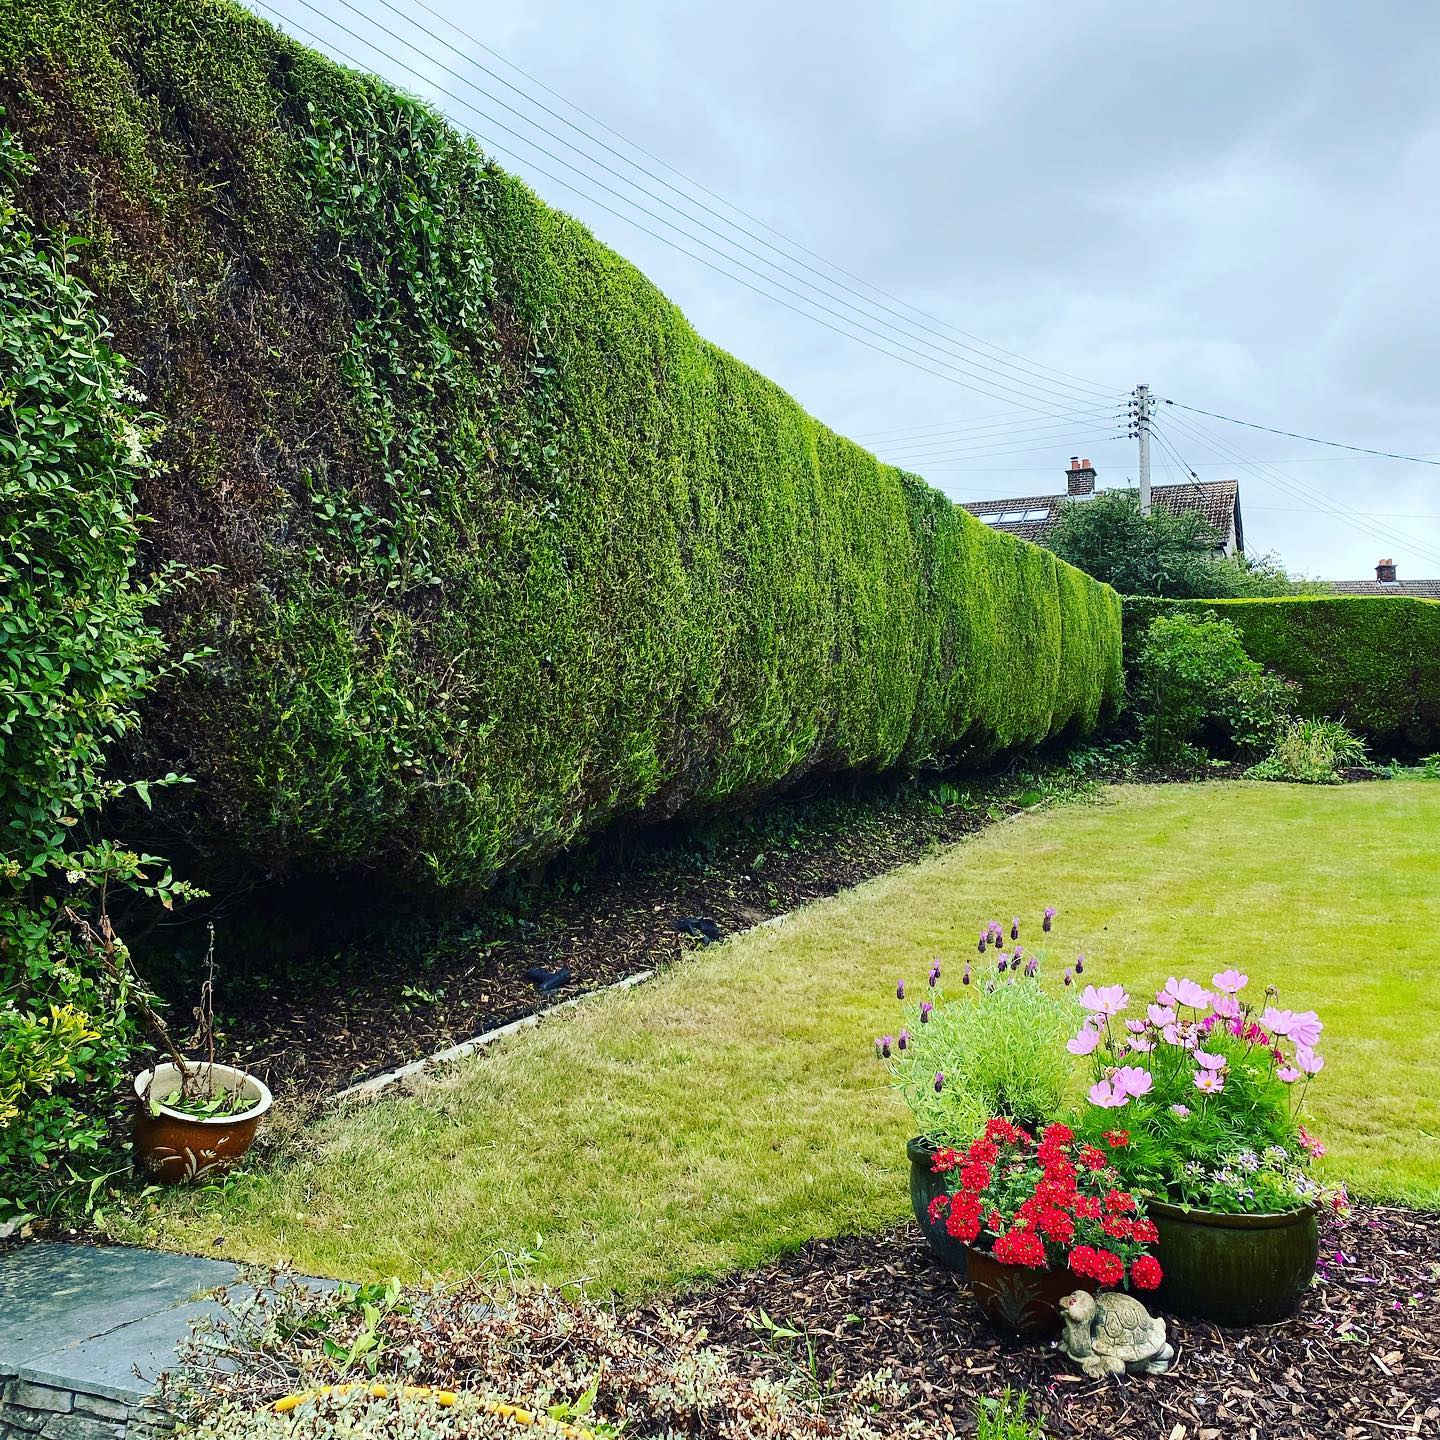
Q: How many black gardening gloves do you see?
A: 2